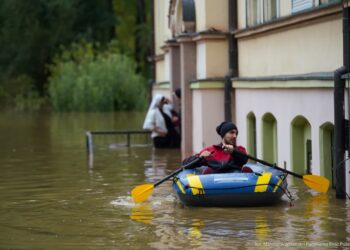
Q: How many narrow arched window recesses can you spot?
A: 4